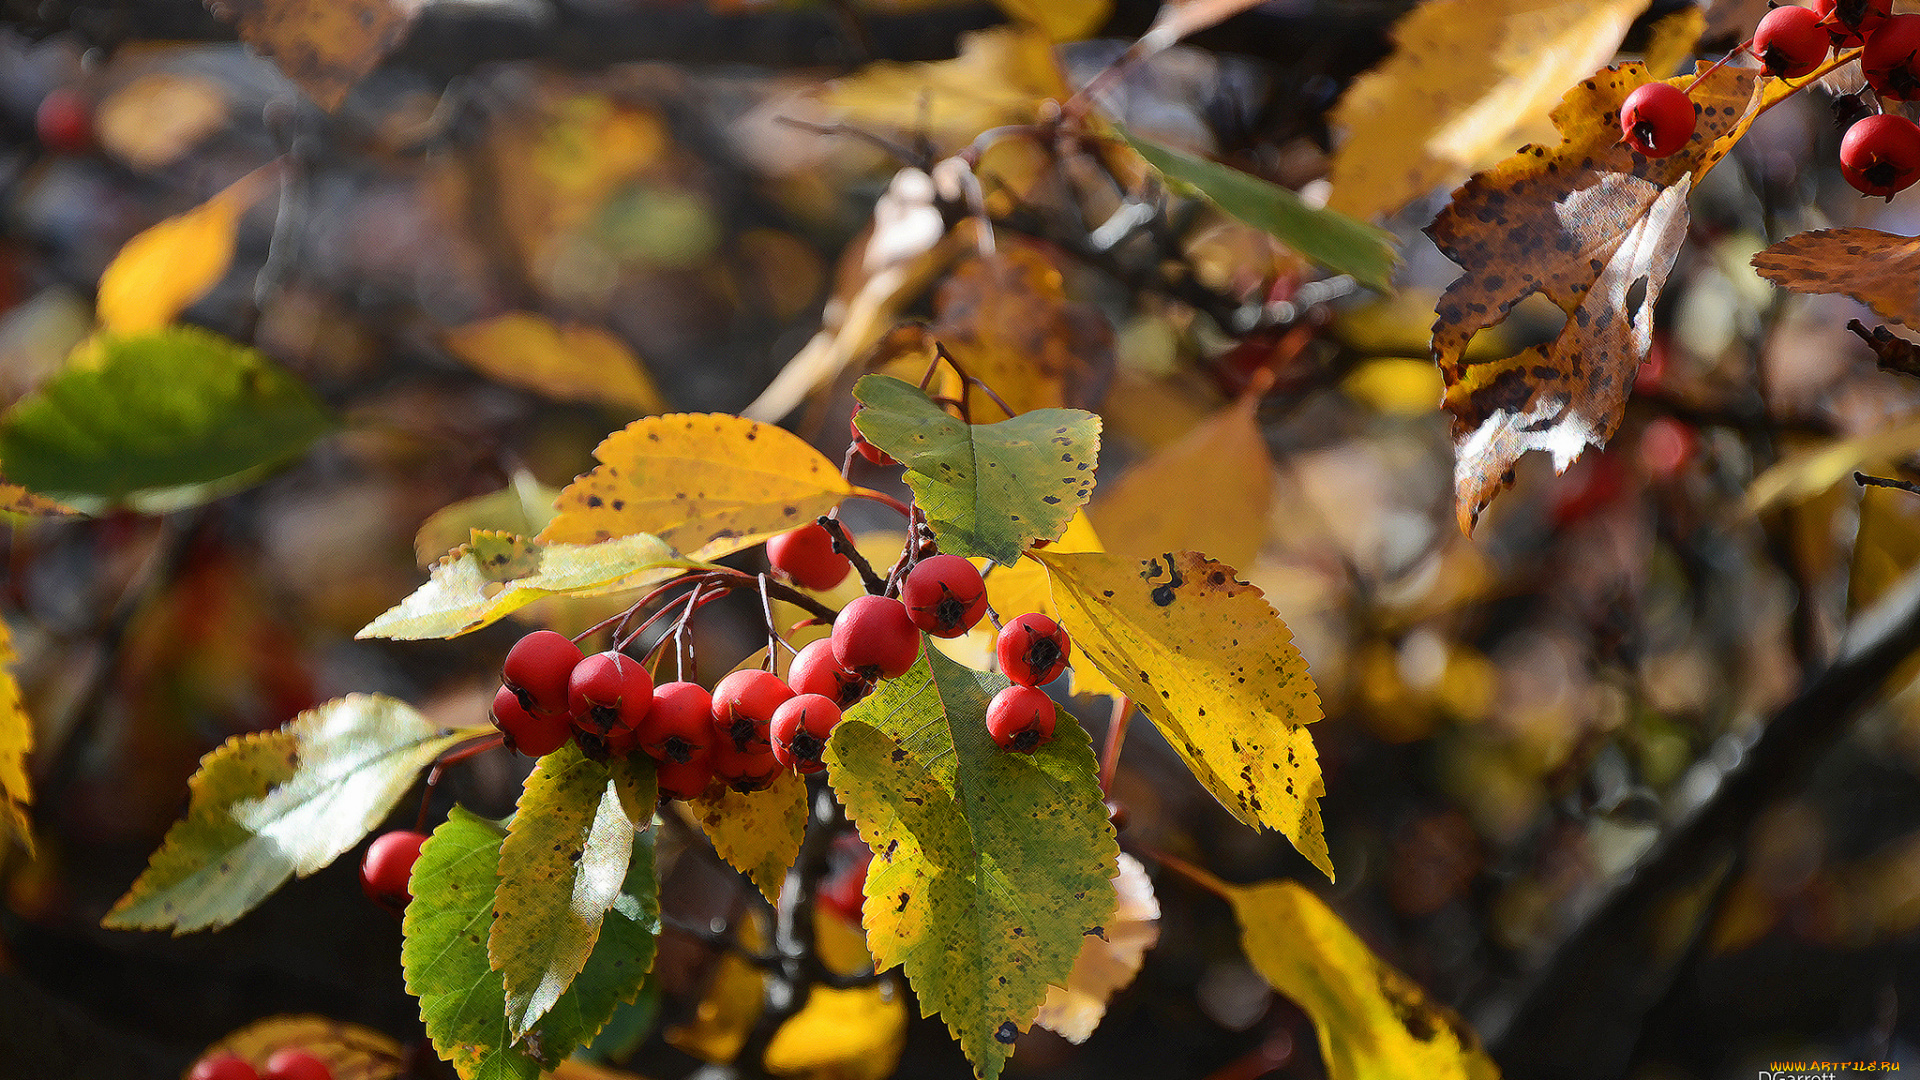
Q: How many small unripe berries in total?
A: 0